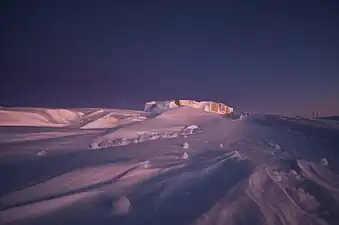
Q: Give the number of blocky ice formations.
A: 1